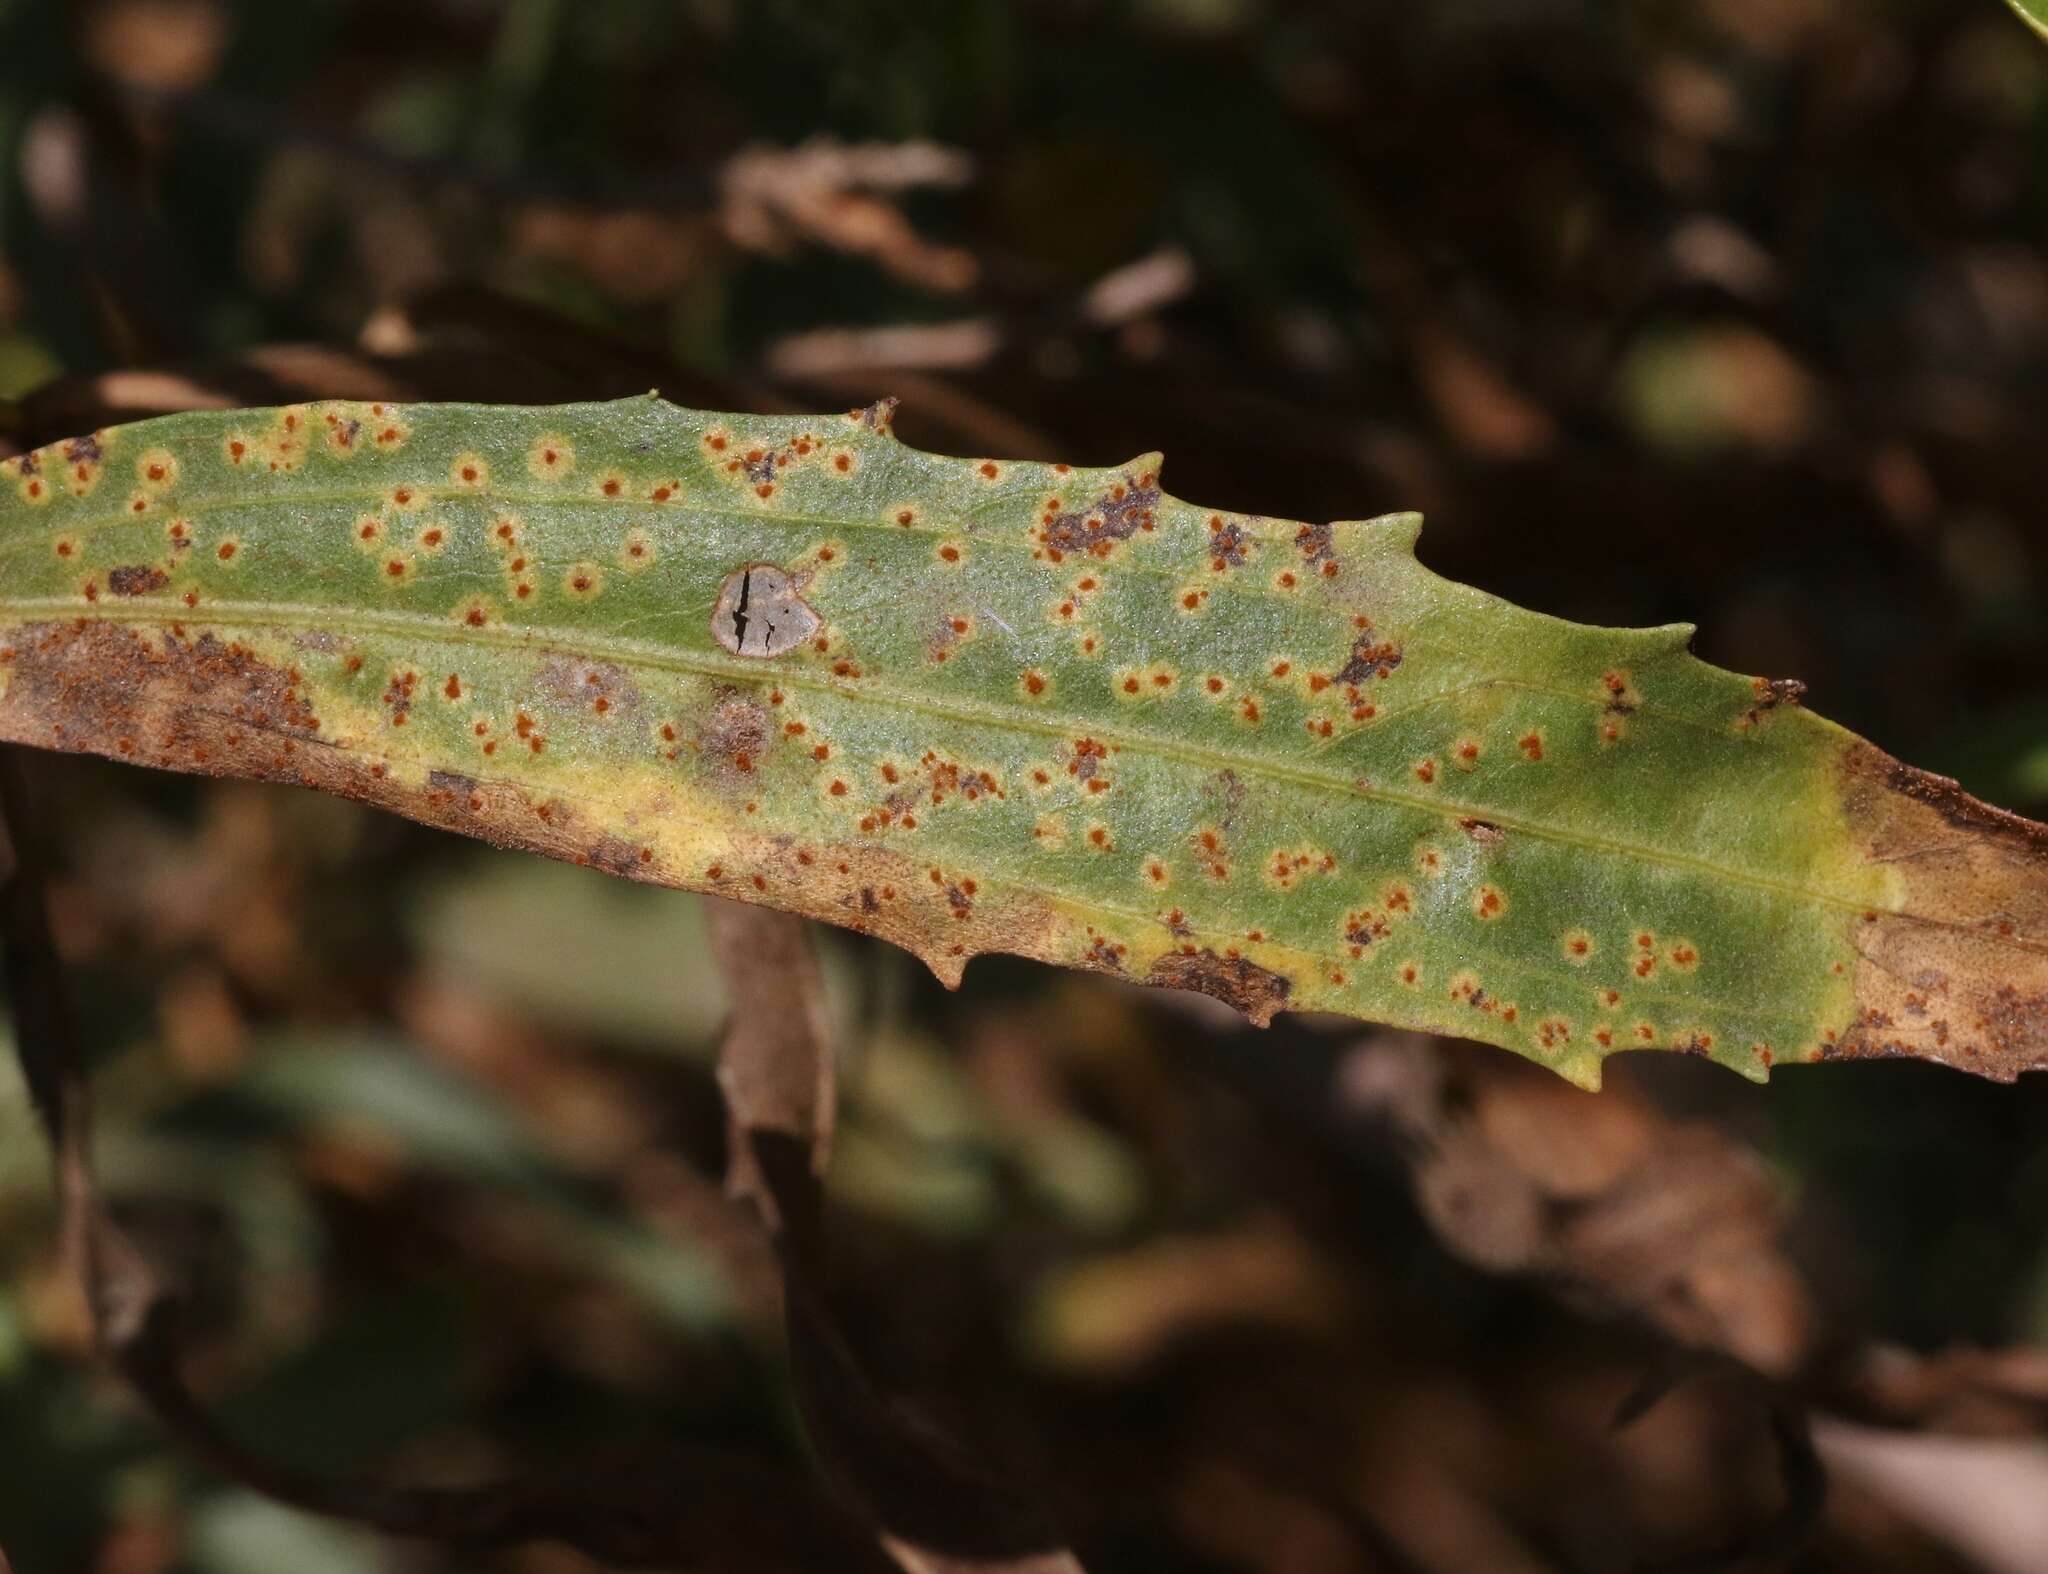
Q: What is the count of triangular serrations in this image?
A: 11